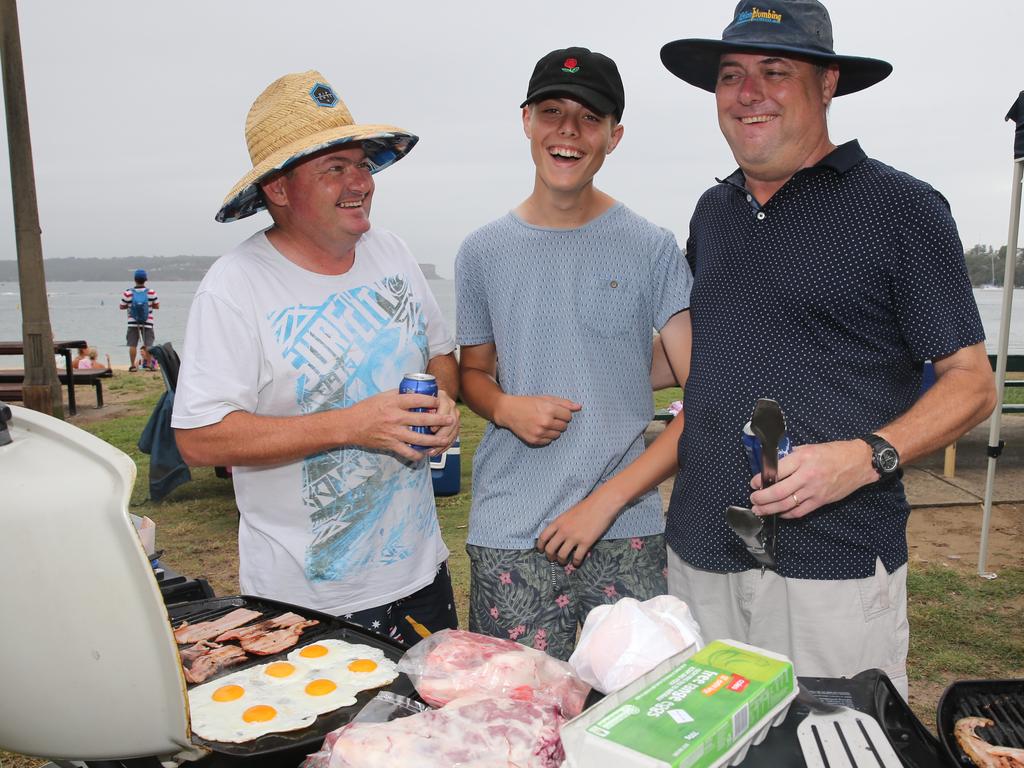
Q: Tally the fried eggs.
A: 6